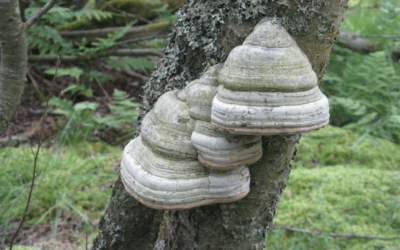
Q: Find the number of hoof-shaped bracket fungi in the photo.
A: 3